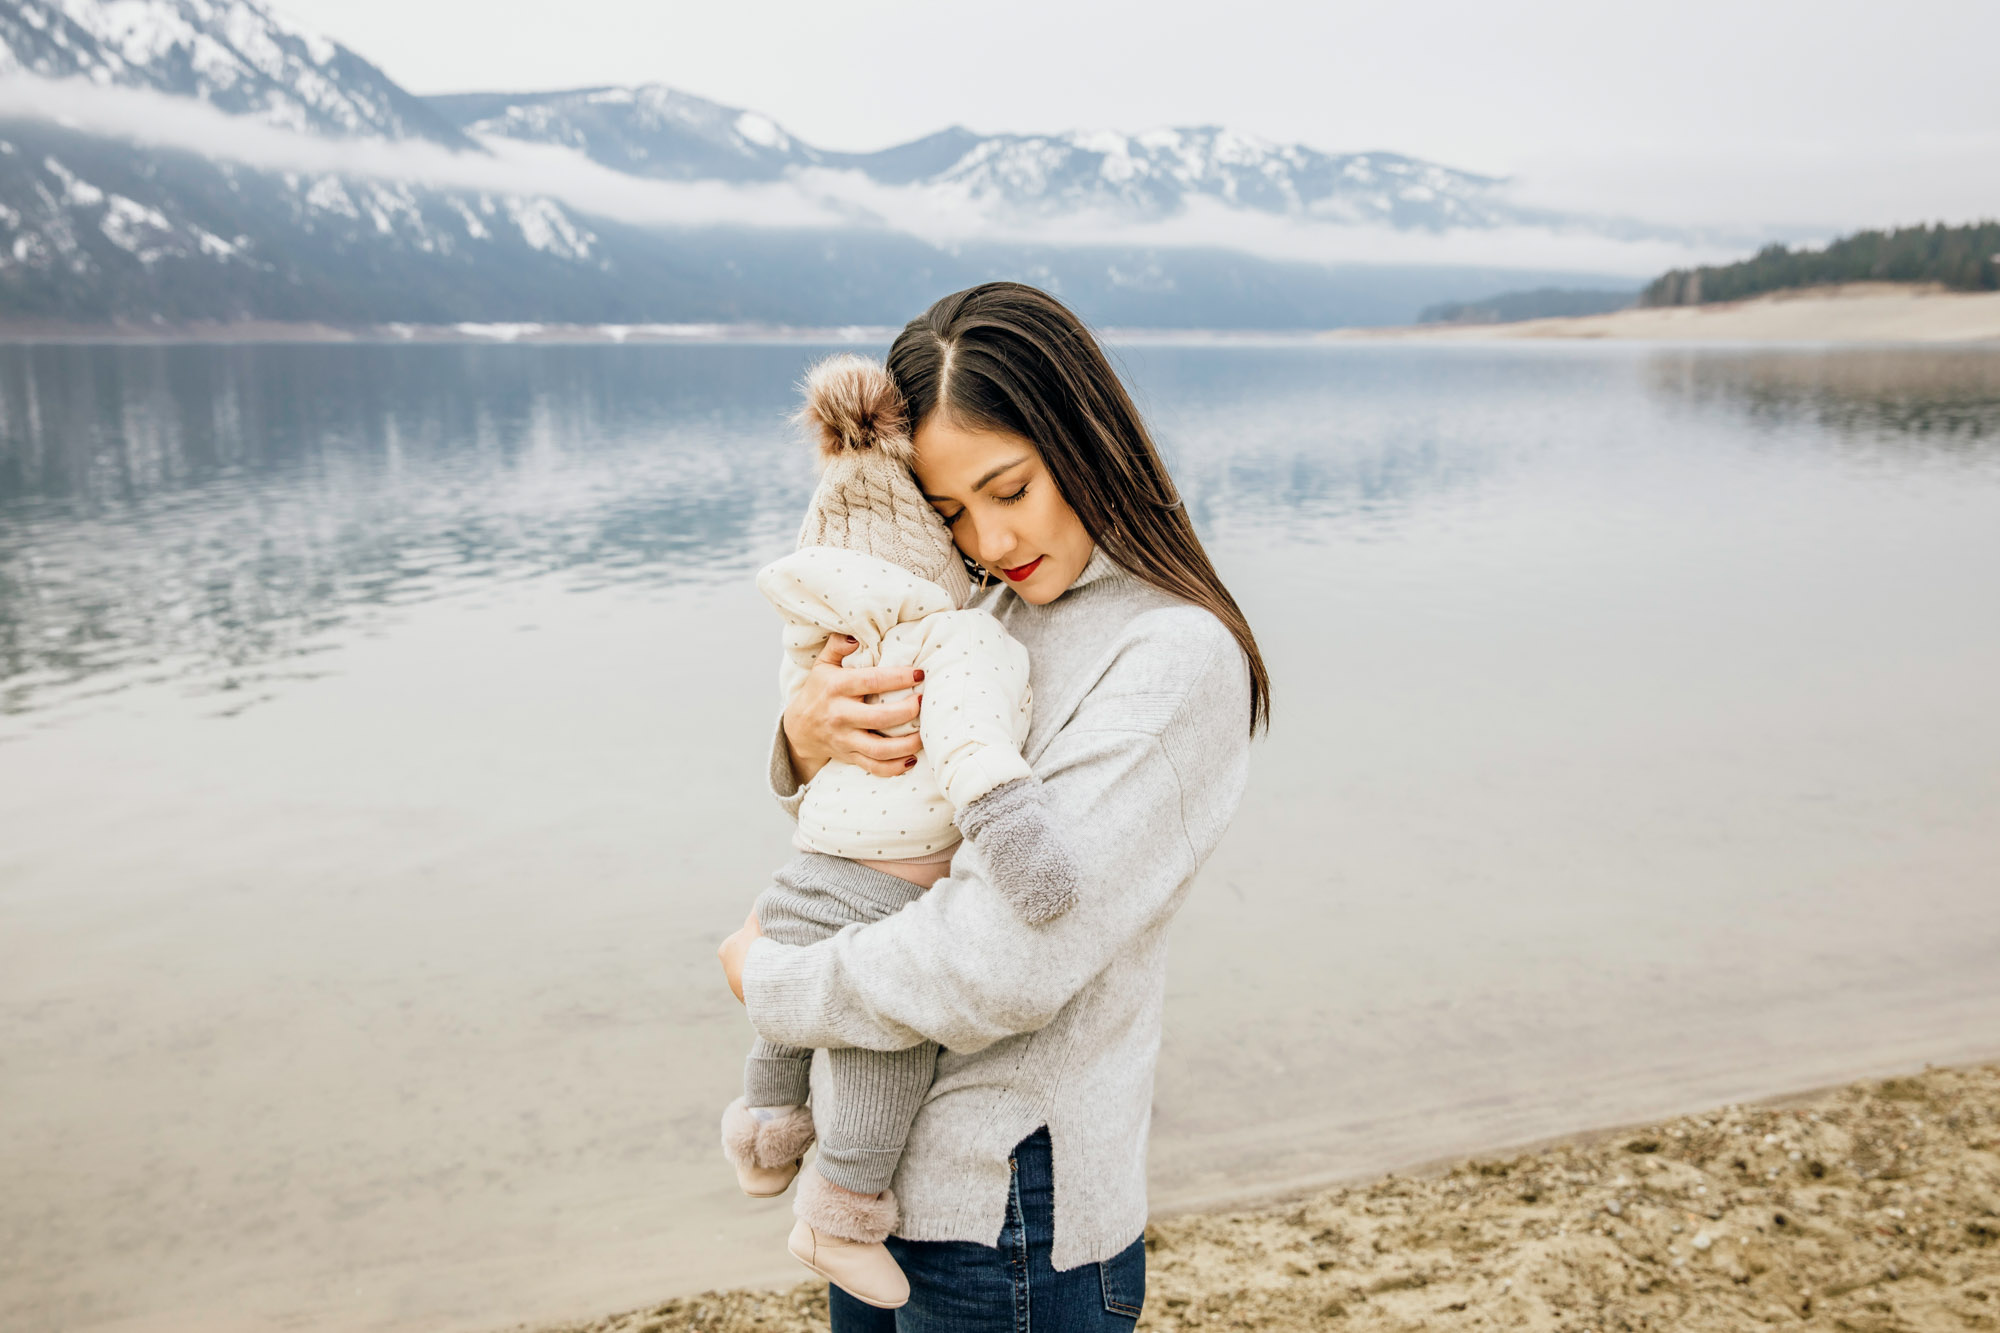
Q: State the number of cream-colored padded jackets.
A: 1